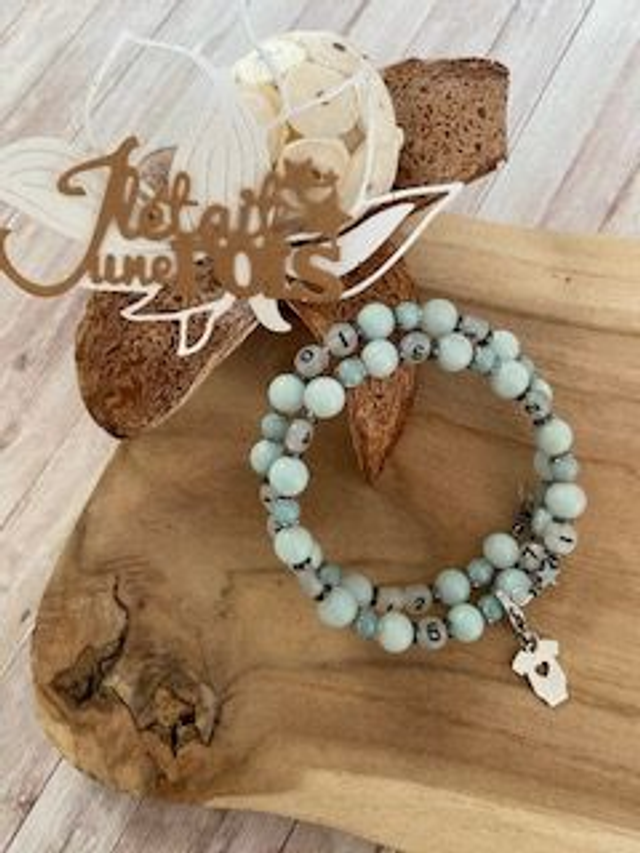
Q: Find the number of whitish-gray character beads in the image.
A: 14